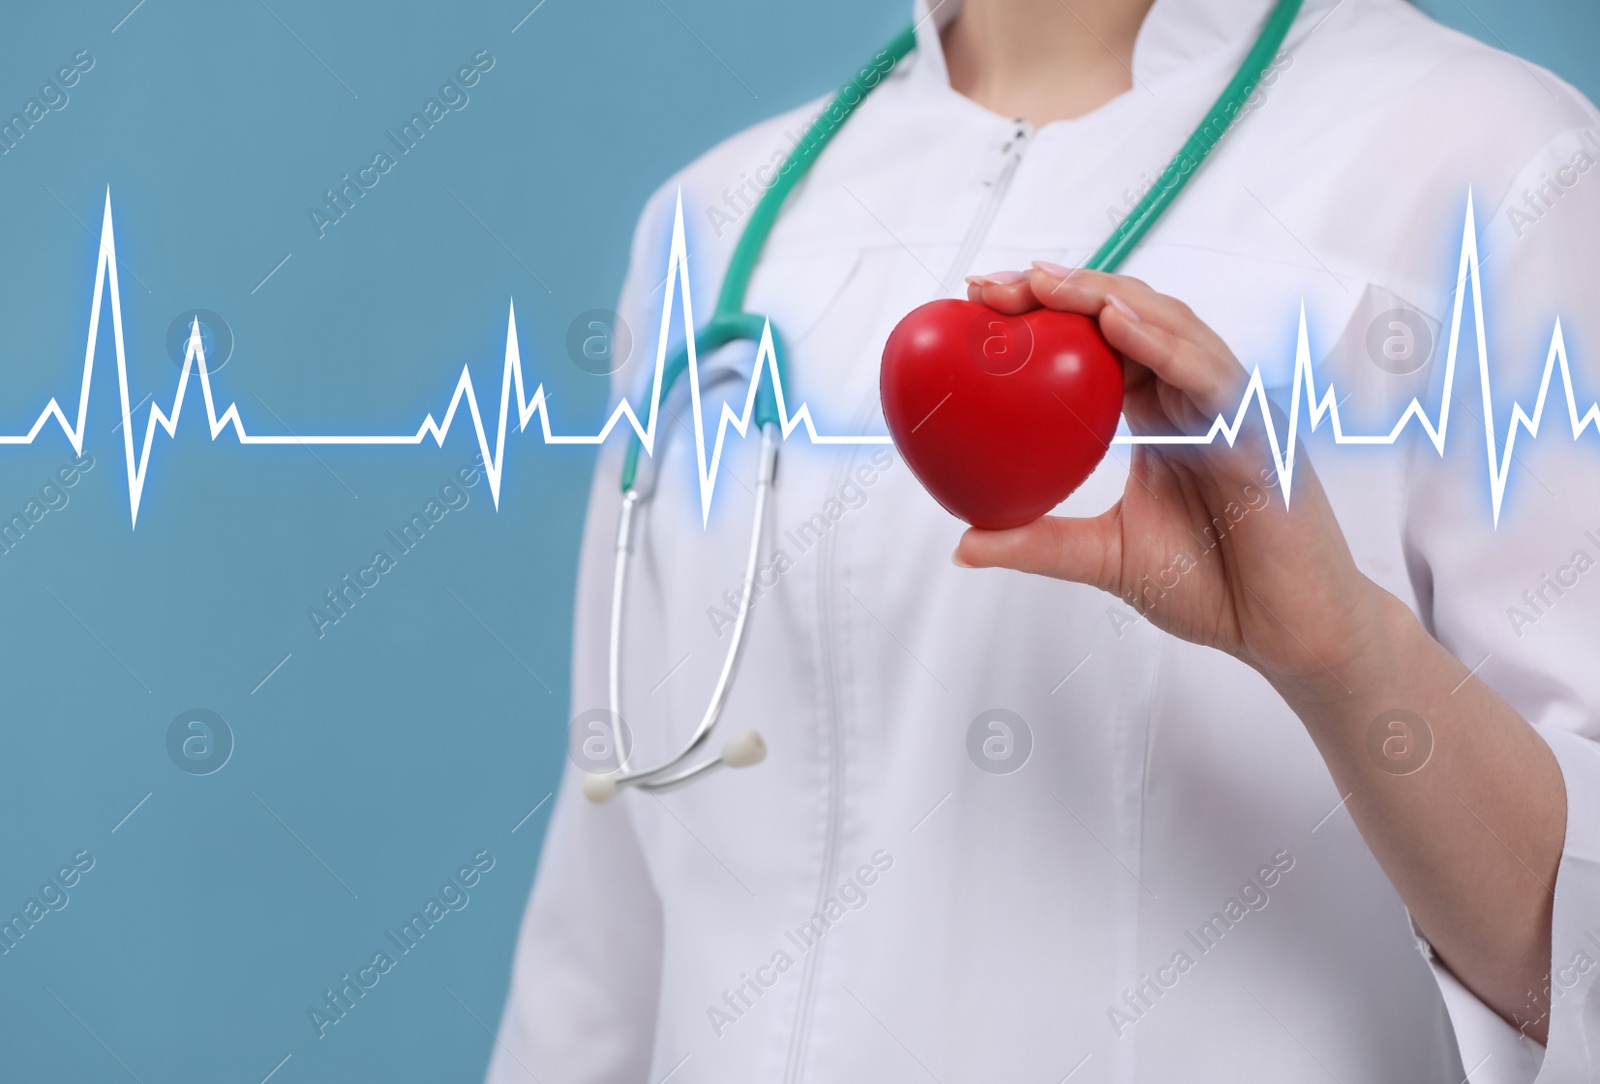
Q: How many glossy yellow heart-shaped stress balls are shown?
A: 0